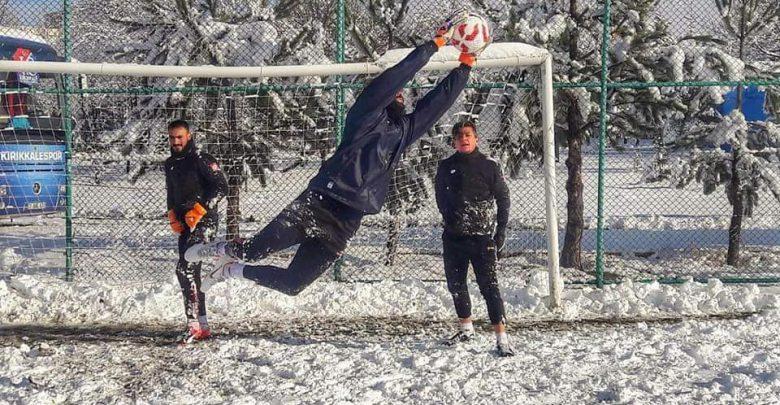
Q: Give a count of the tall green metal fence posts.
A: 3